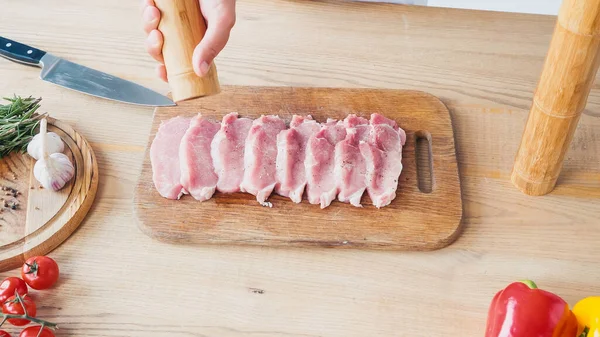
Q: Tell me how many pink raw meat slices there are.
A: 8